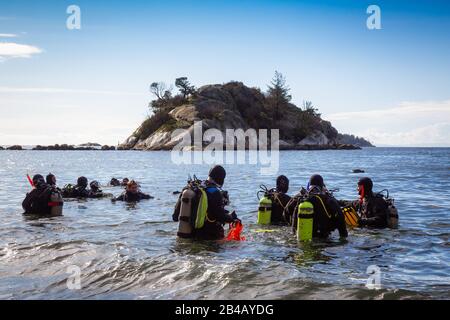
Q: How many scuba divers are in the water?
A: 11